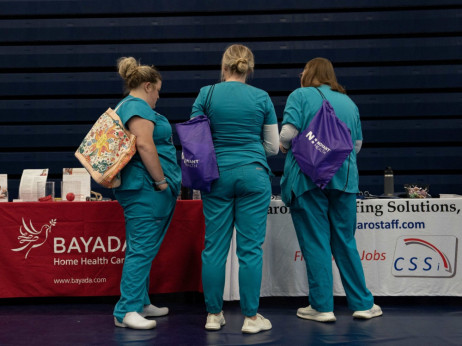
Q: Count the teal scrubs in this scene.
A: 3